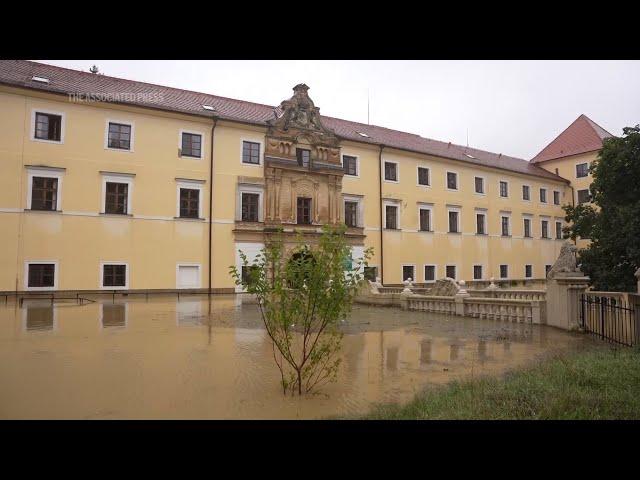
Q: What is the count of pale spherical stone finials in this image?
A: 4